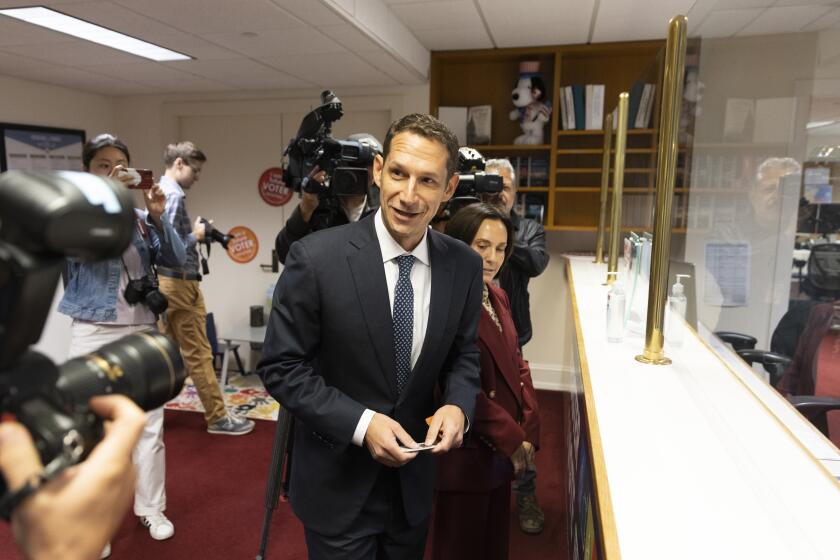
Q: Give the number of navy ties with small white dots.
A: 1